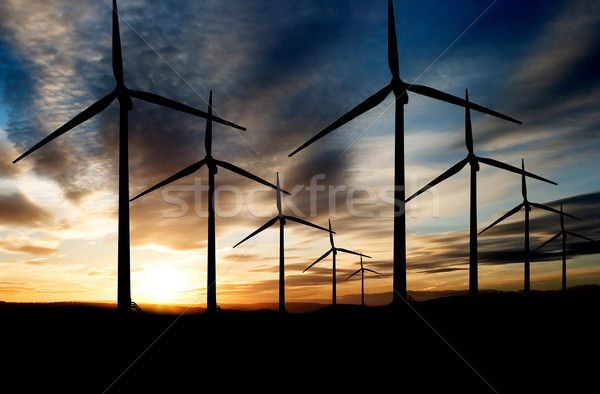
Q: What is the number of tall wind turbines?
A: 9